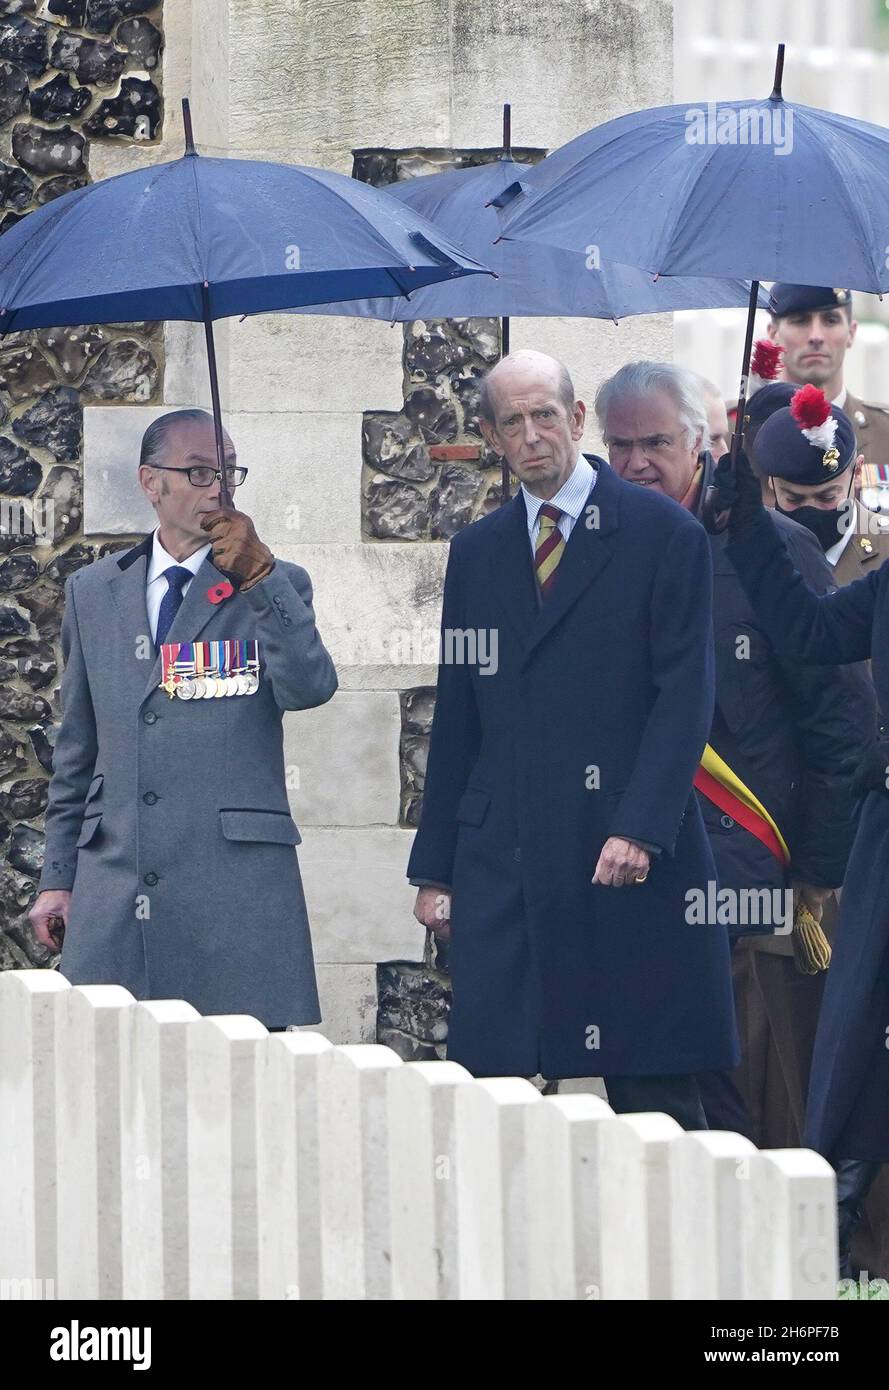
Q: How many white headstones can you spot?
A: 12